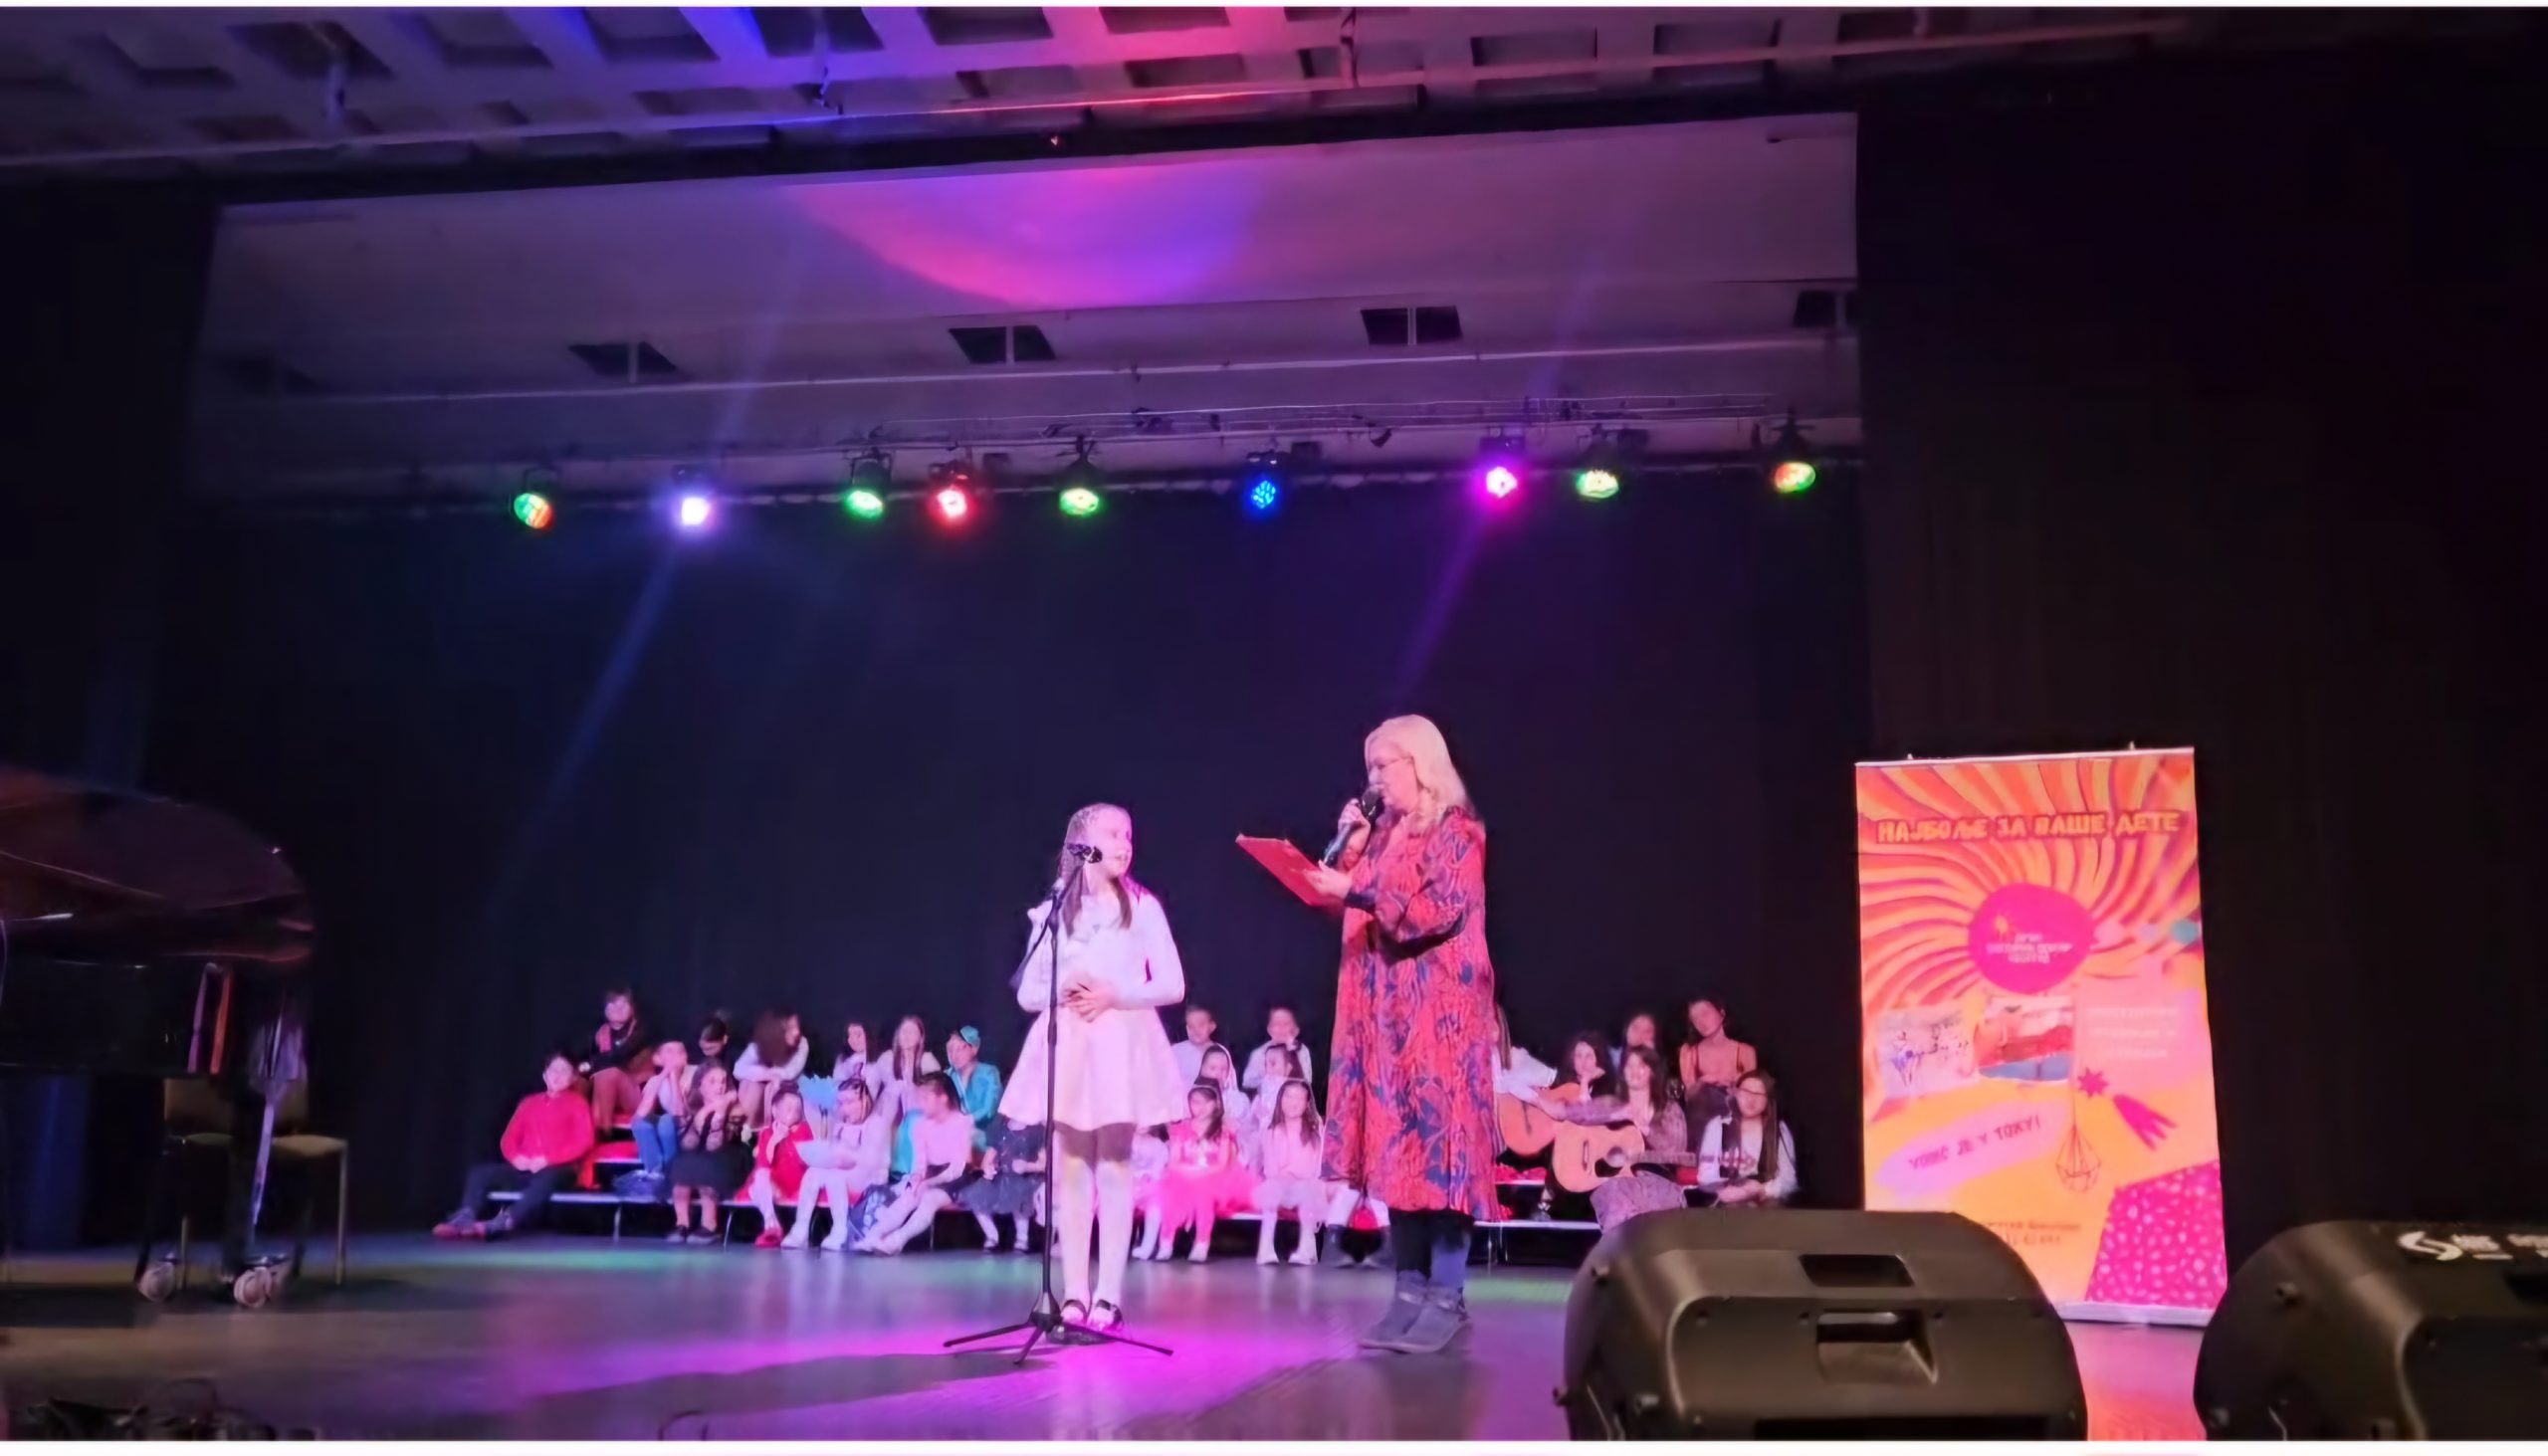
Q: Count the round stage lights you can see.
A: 9